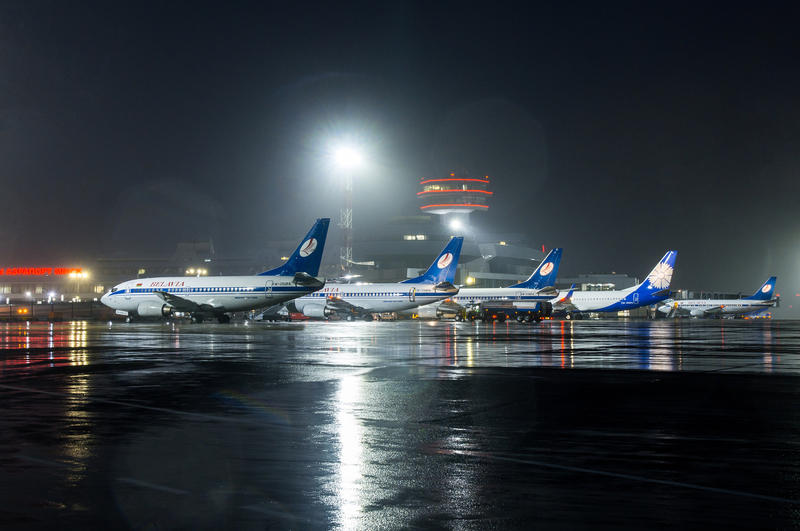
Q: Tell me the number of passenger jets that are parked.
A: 5